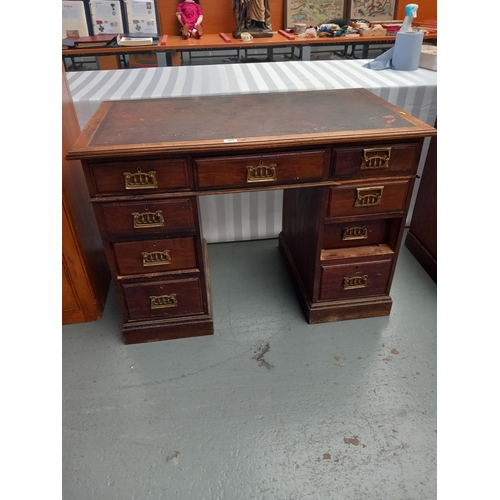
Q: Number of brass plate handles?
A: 9